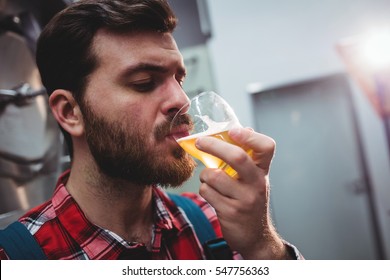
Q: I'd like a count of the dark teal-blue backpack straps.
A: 2